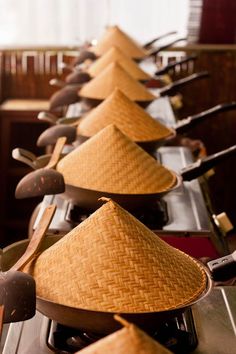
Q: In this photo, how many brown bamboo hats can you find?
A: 7